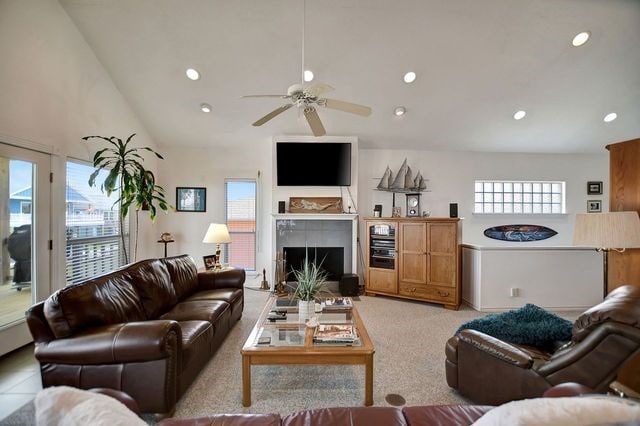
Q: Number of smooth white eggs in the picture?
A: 0